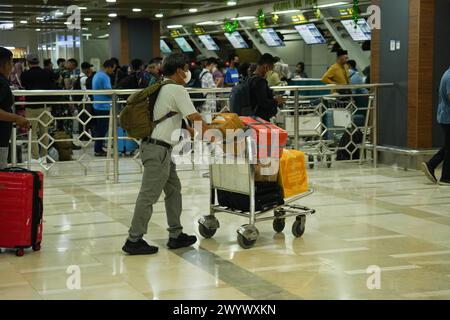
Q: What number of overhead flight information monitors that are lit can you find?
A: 7